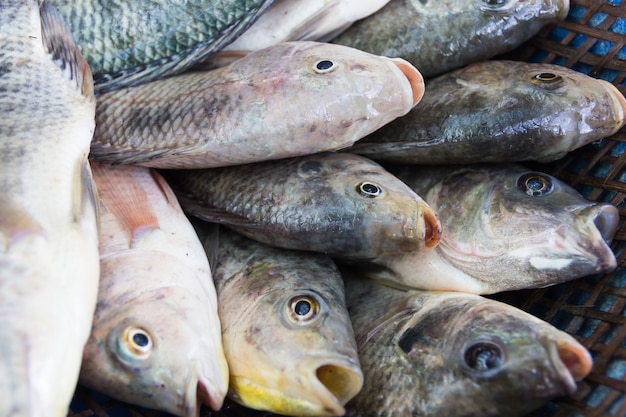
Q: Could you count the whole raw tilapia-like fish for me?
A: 11